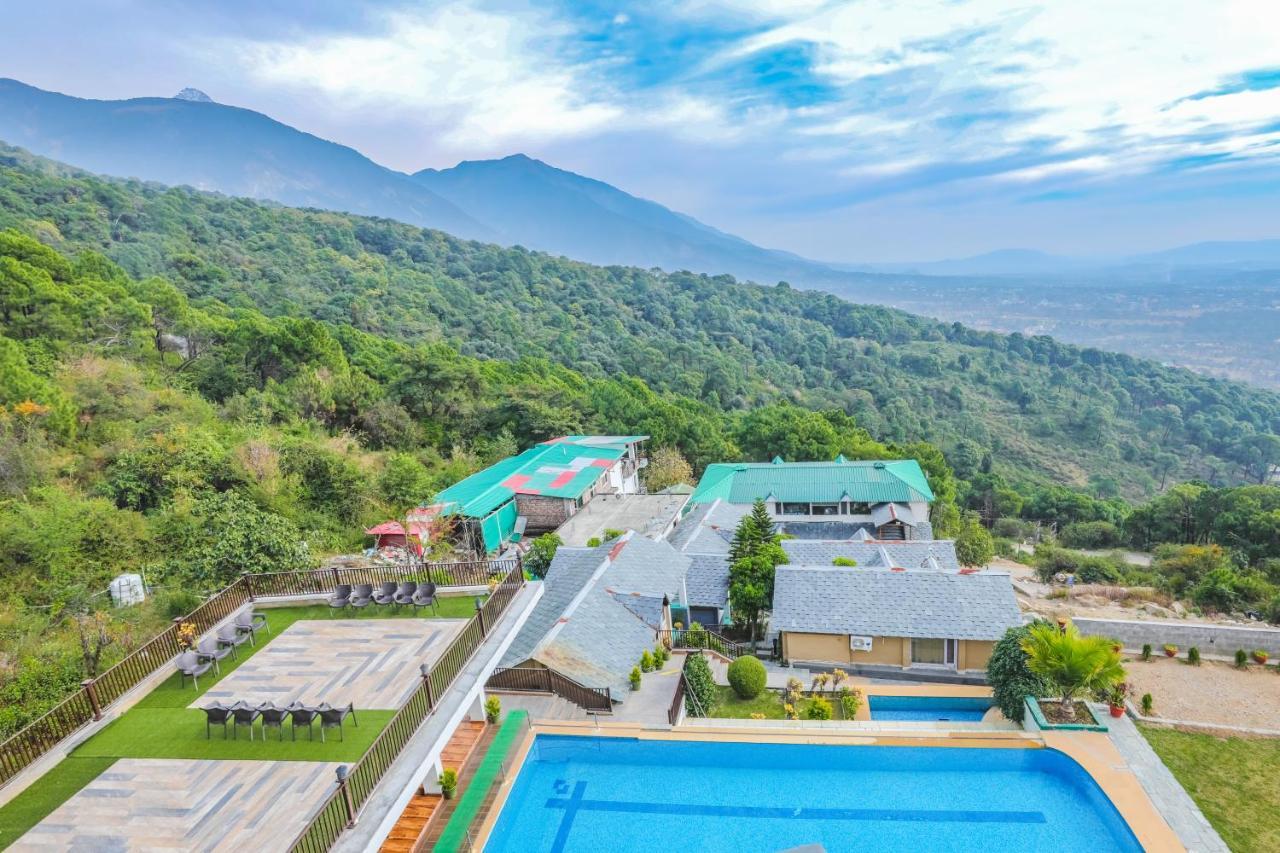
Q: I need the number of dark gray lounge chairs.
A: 14